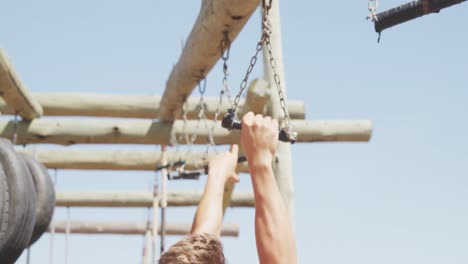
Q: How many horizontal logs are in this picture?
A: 5